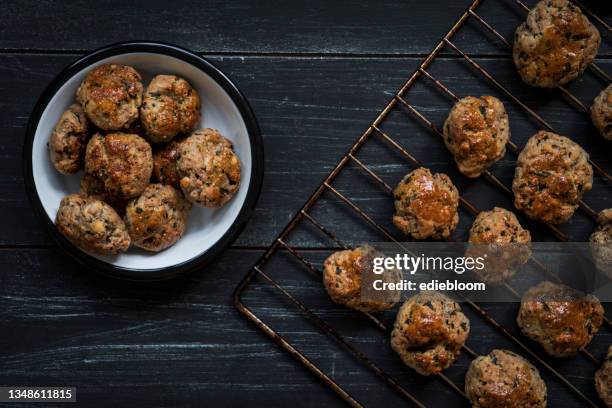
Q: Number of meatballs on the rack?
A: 12